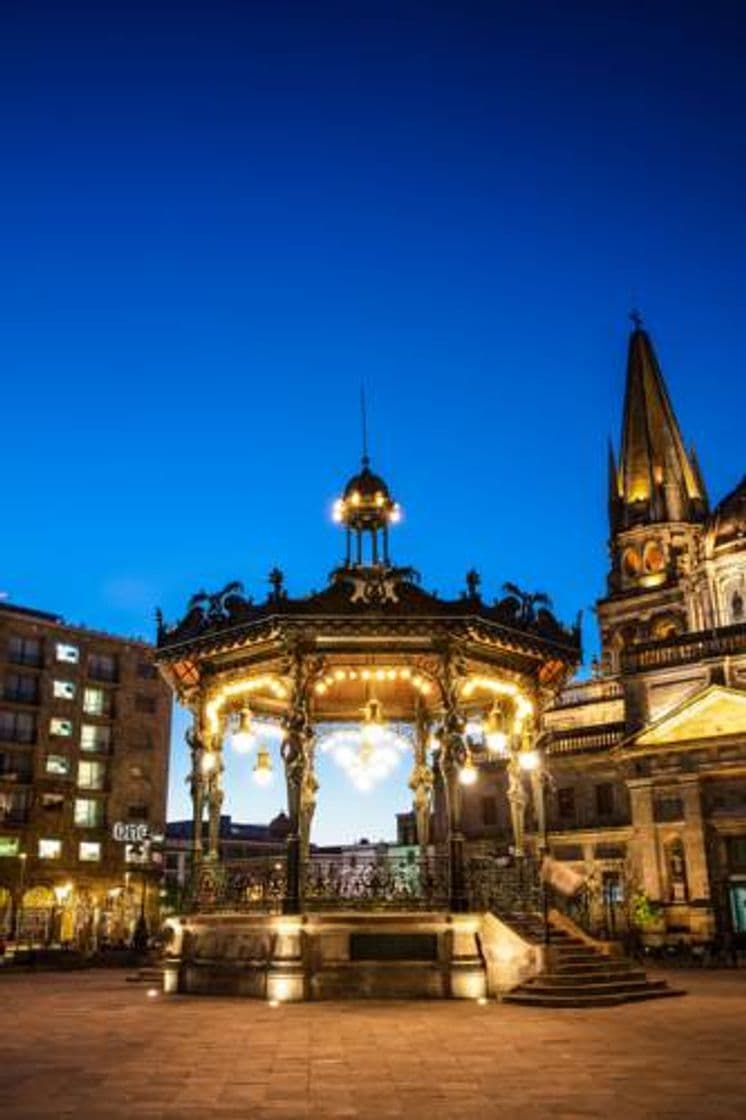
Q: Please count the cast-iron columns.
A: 8